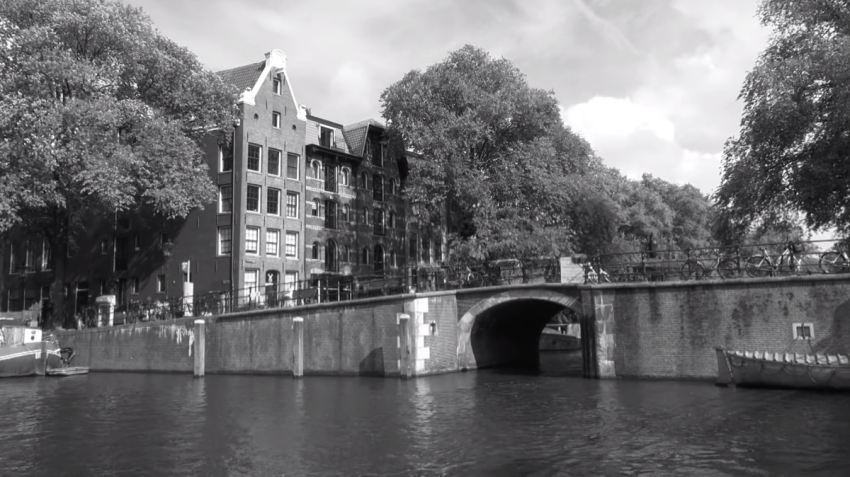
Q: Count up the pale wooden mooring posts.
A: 3